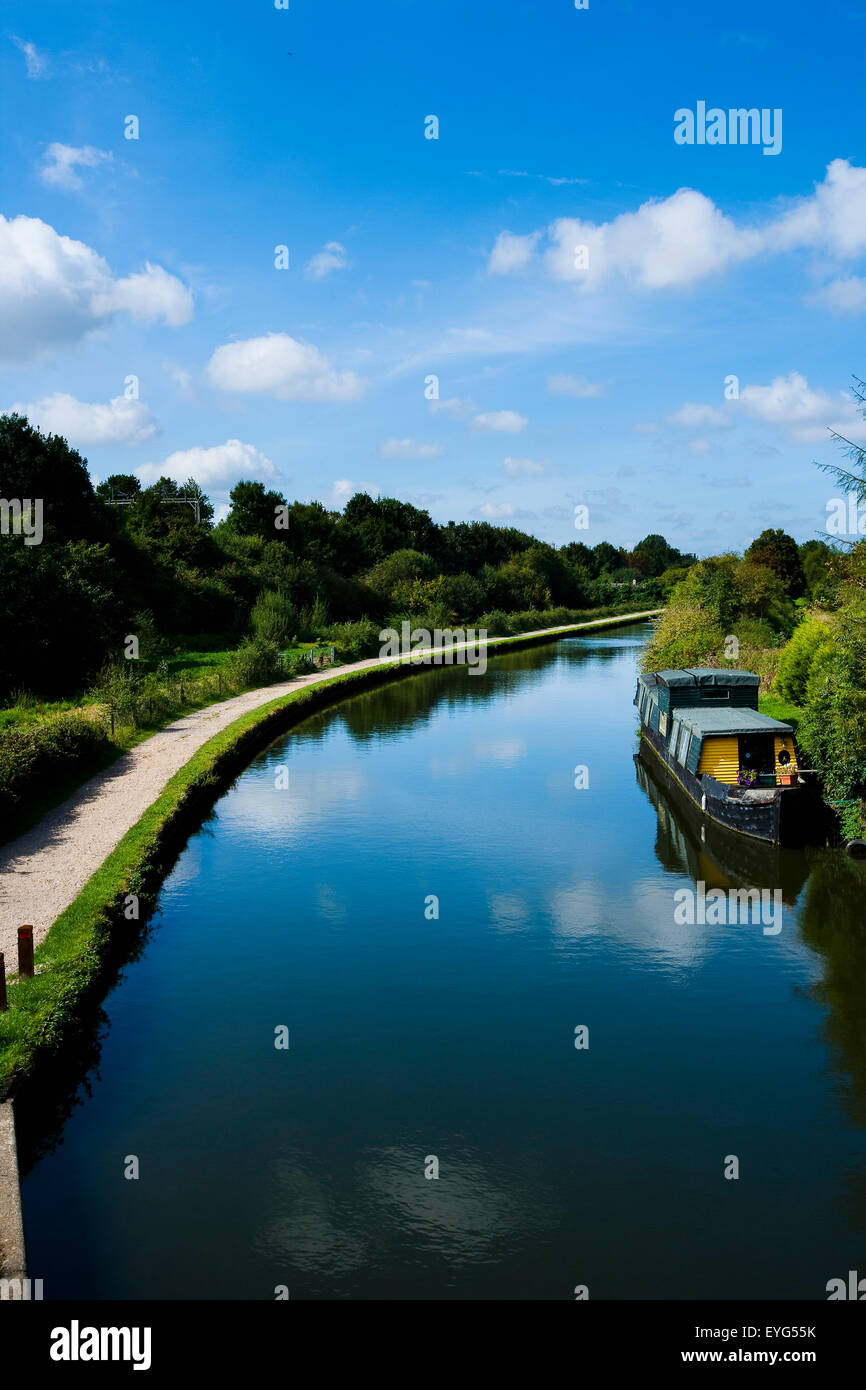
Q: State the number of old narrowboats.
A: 1